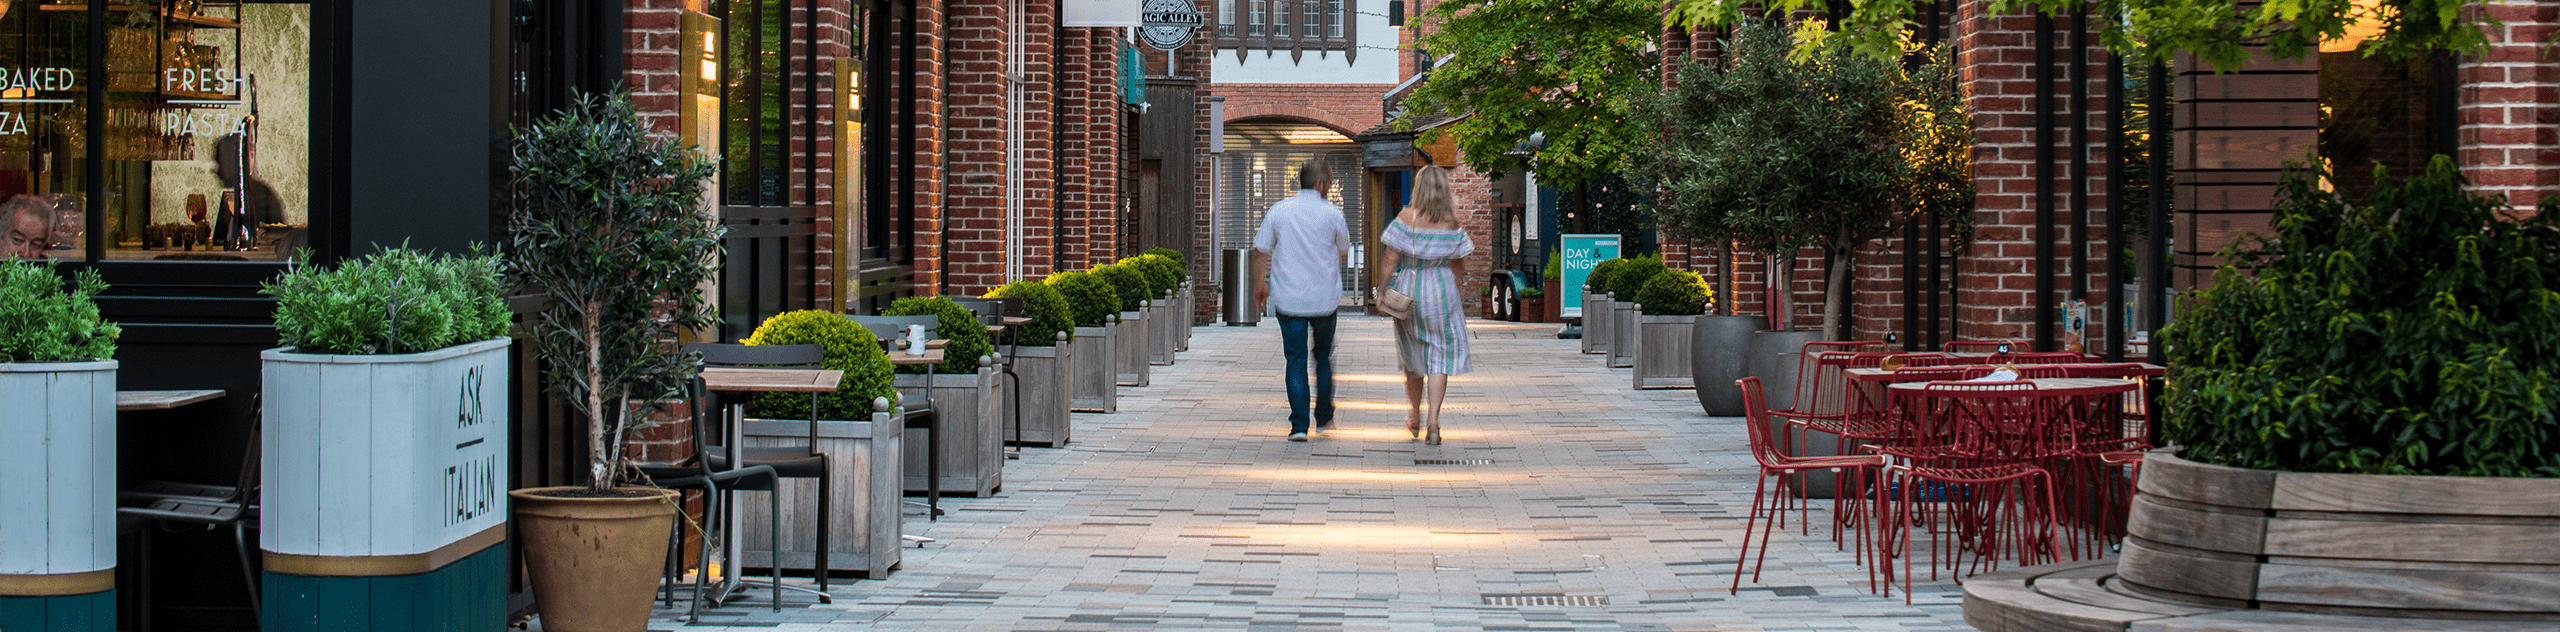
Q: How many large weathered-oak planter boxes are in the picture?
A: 11